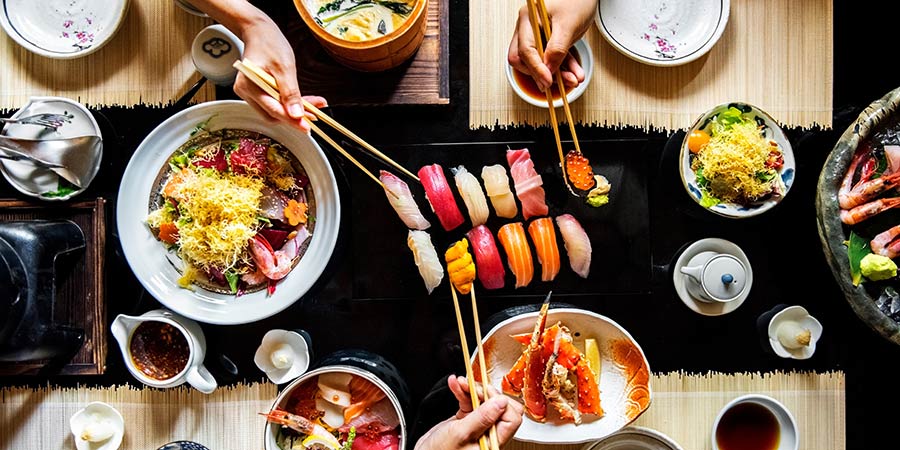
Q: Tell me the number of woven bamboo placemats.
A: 4